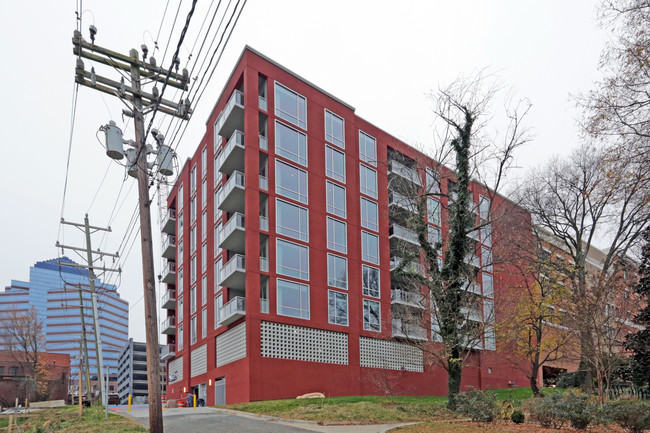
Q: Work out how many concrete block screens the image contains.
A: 5